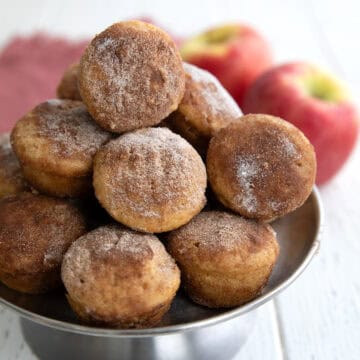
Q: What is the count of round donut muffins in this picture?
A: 10